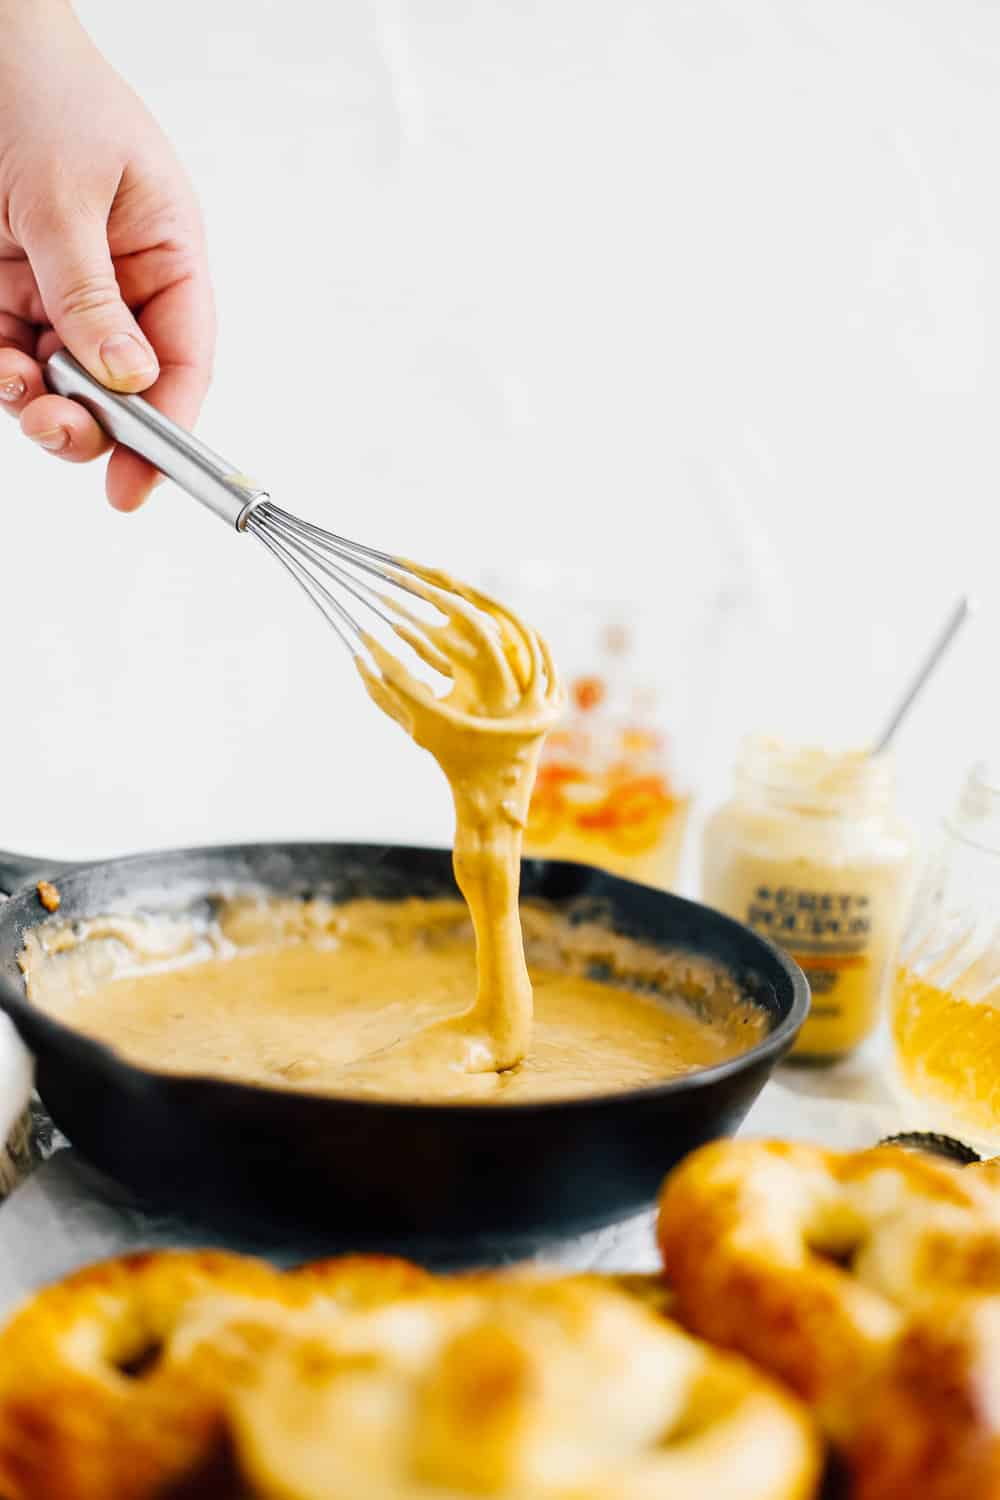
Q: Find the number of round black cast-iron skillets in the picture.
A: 1